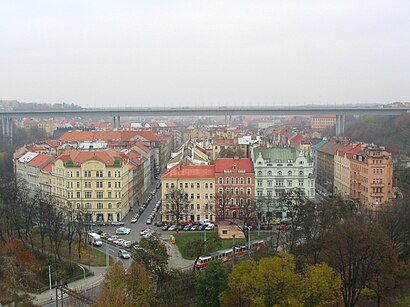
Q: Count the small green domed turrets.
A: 2